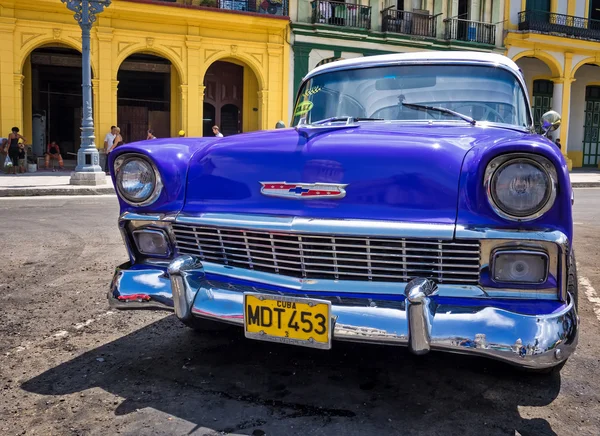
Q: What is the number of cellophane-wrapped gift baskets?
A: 0